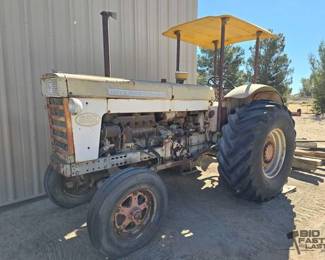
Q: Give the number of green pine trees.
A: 3